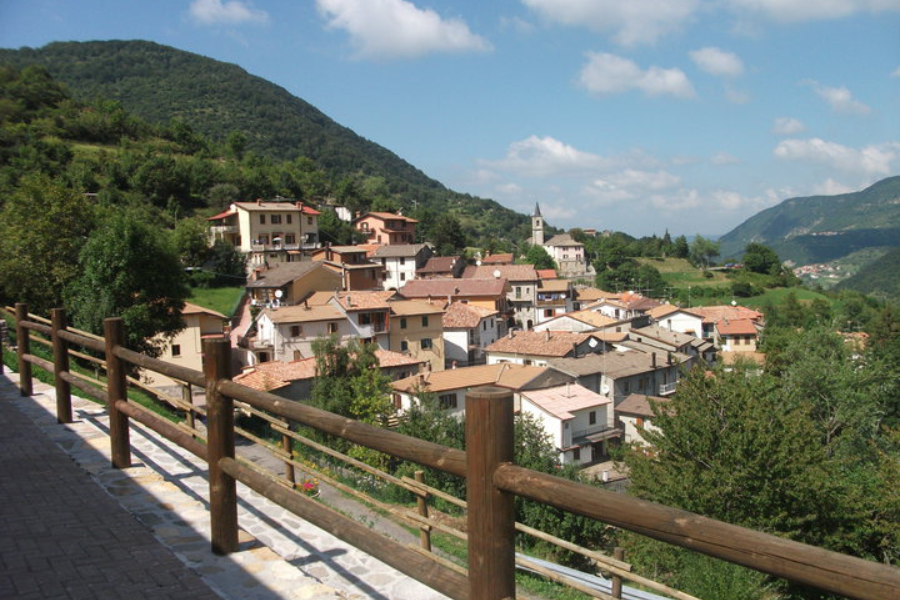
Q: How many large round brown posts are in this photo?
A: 5